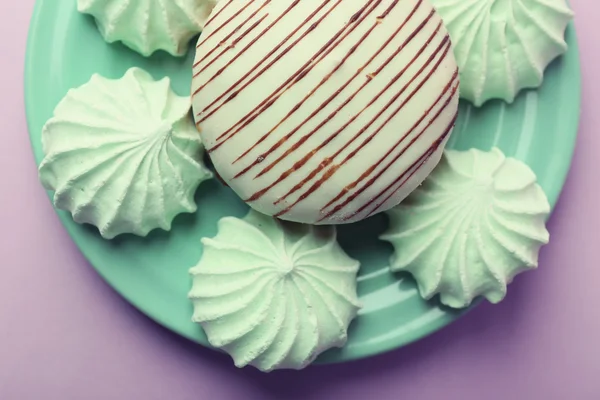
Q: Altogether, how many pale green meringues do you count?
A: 5